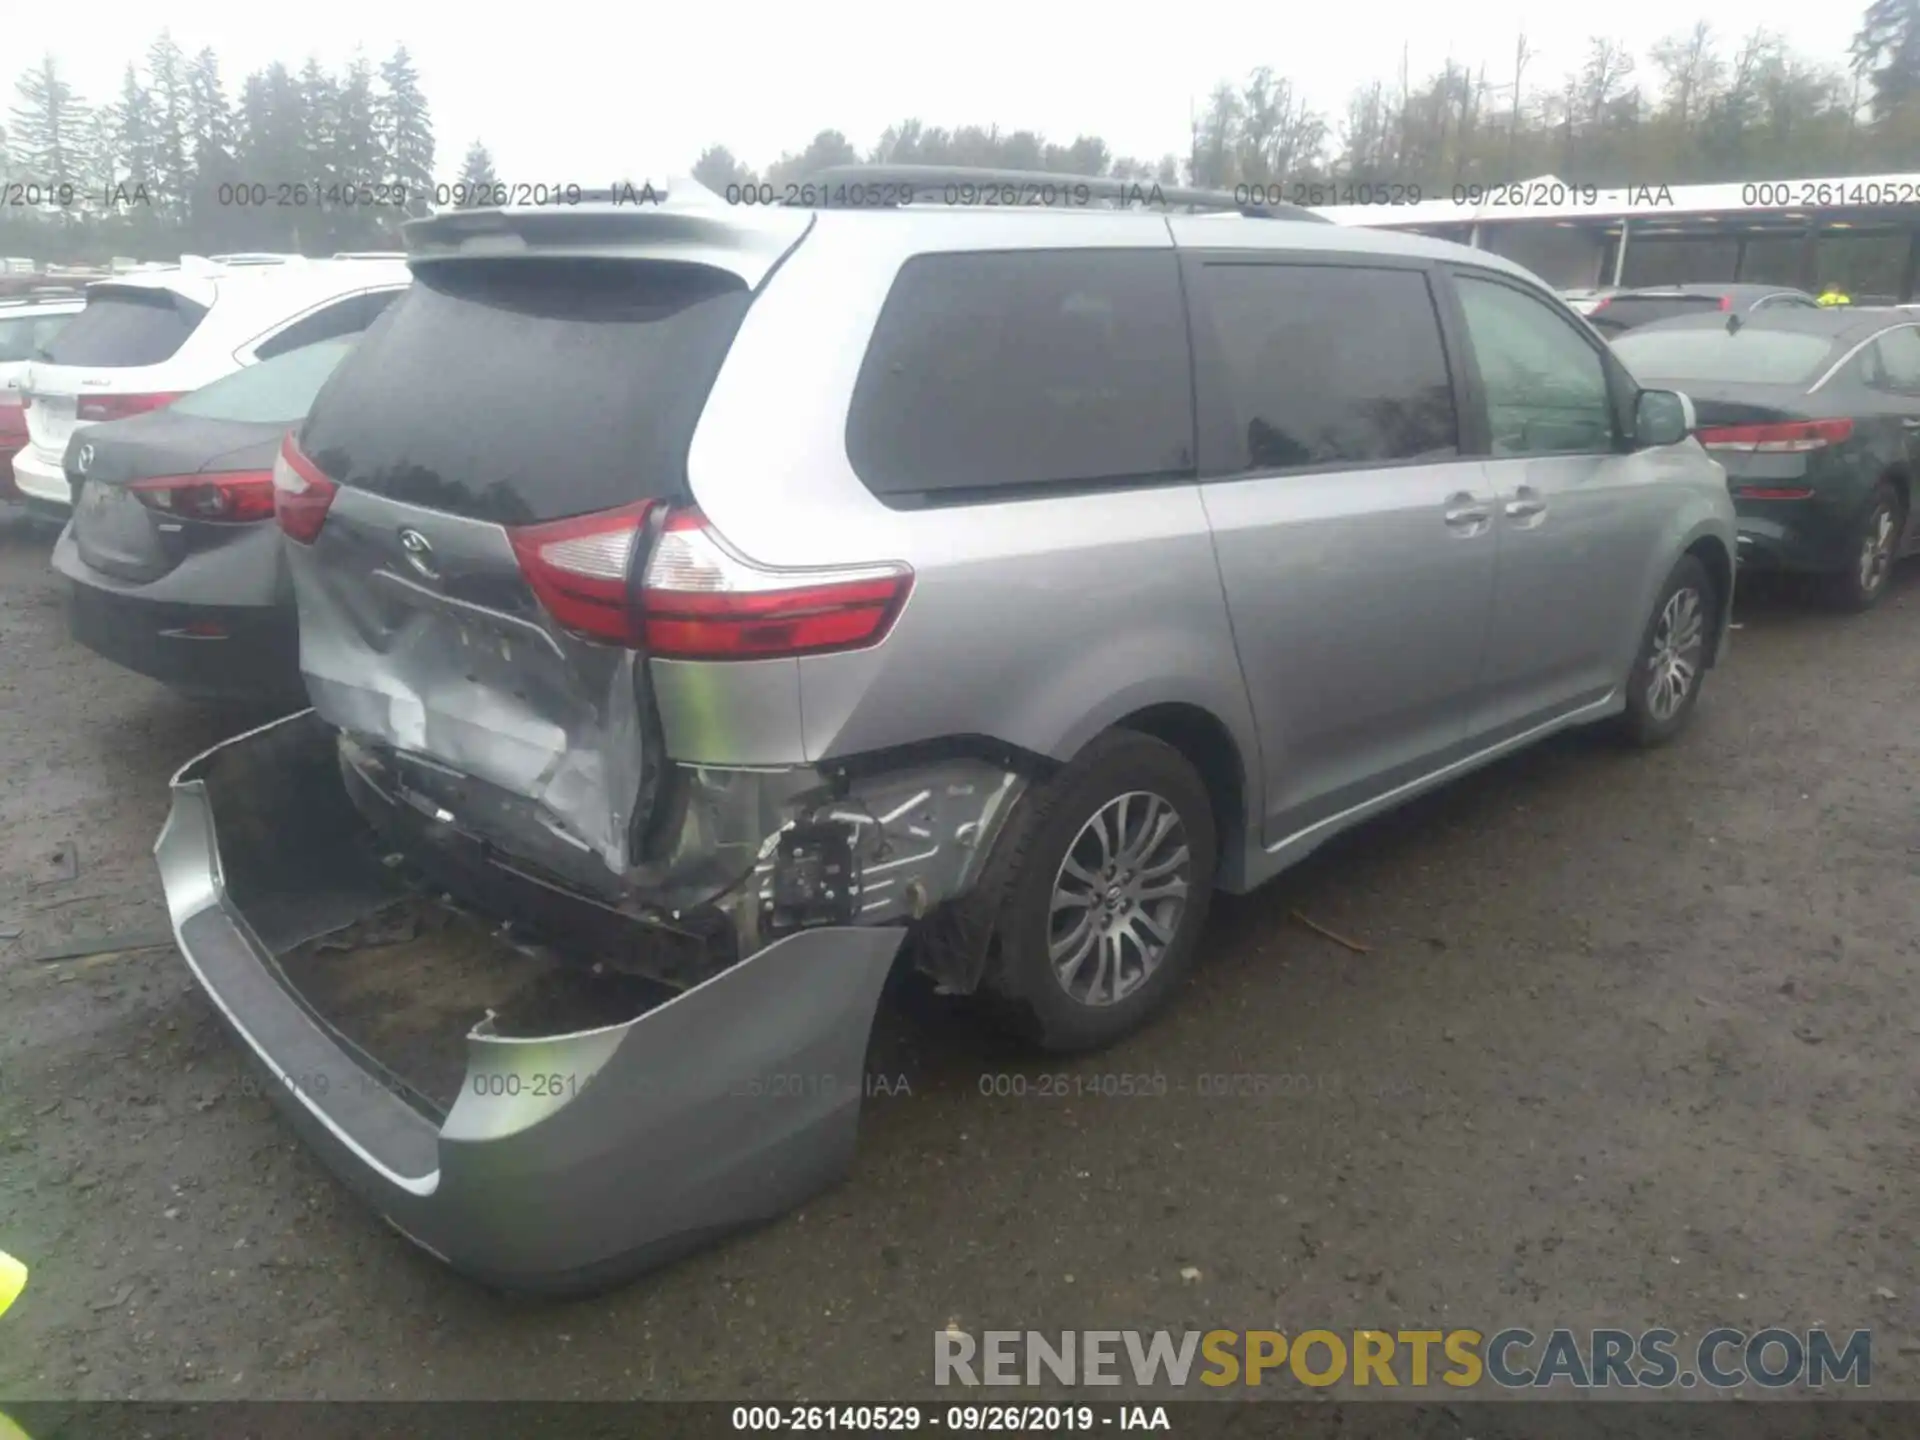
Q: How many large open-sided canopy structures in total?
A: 1